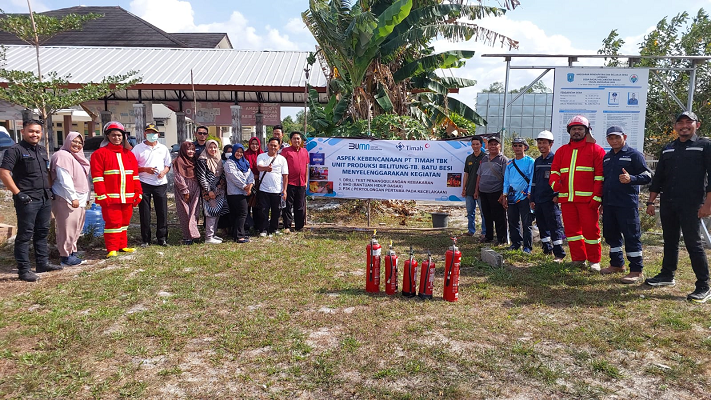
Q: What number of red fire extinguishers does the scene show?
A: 5